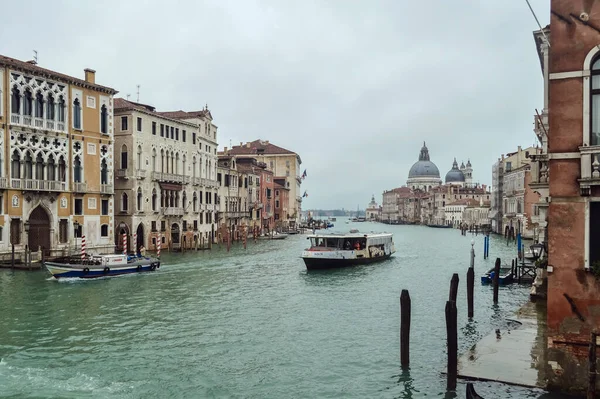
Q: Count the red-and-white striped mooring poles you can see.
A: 4